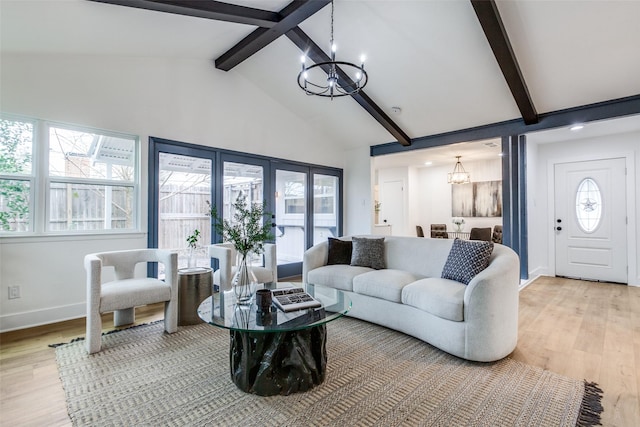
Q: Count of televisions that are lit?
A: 0